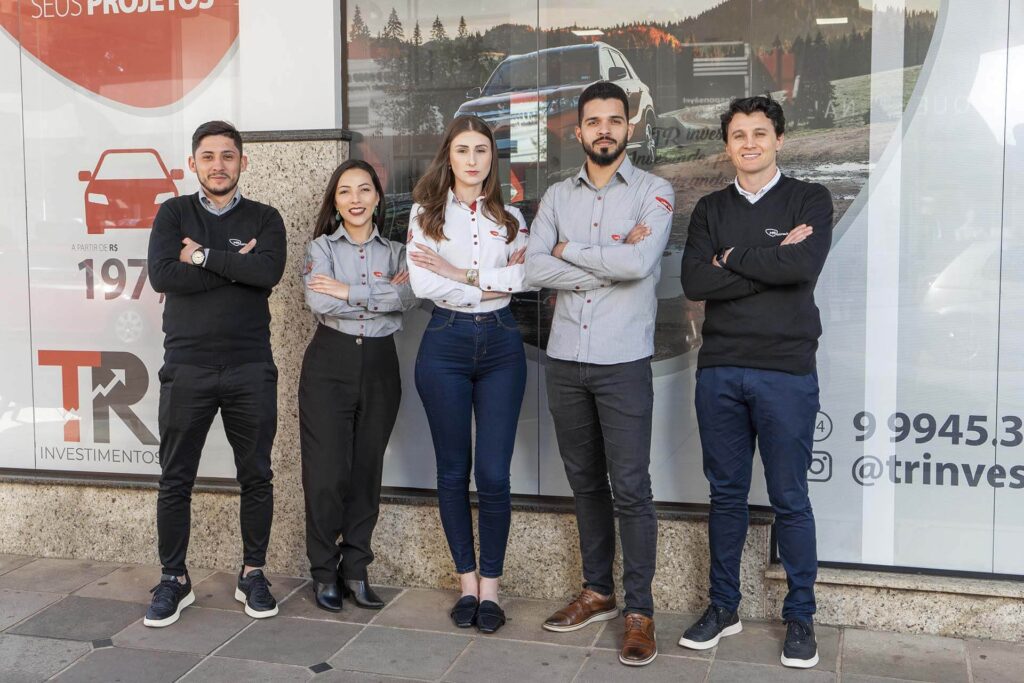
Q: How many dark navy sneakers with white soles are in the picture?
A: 4